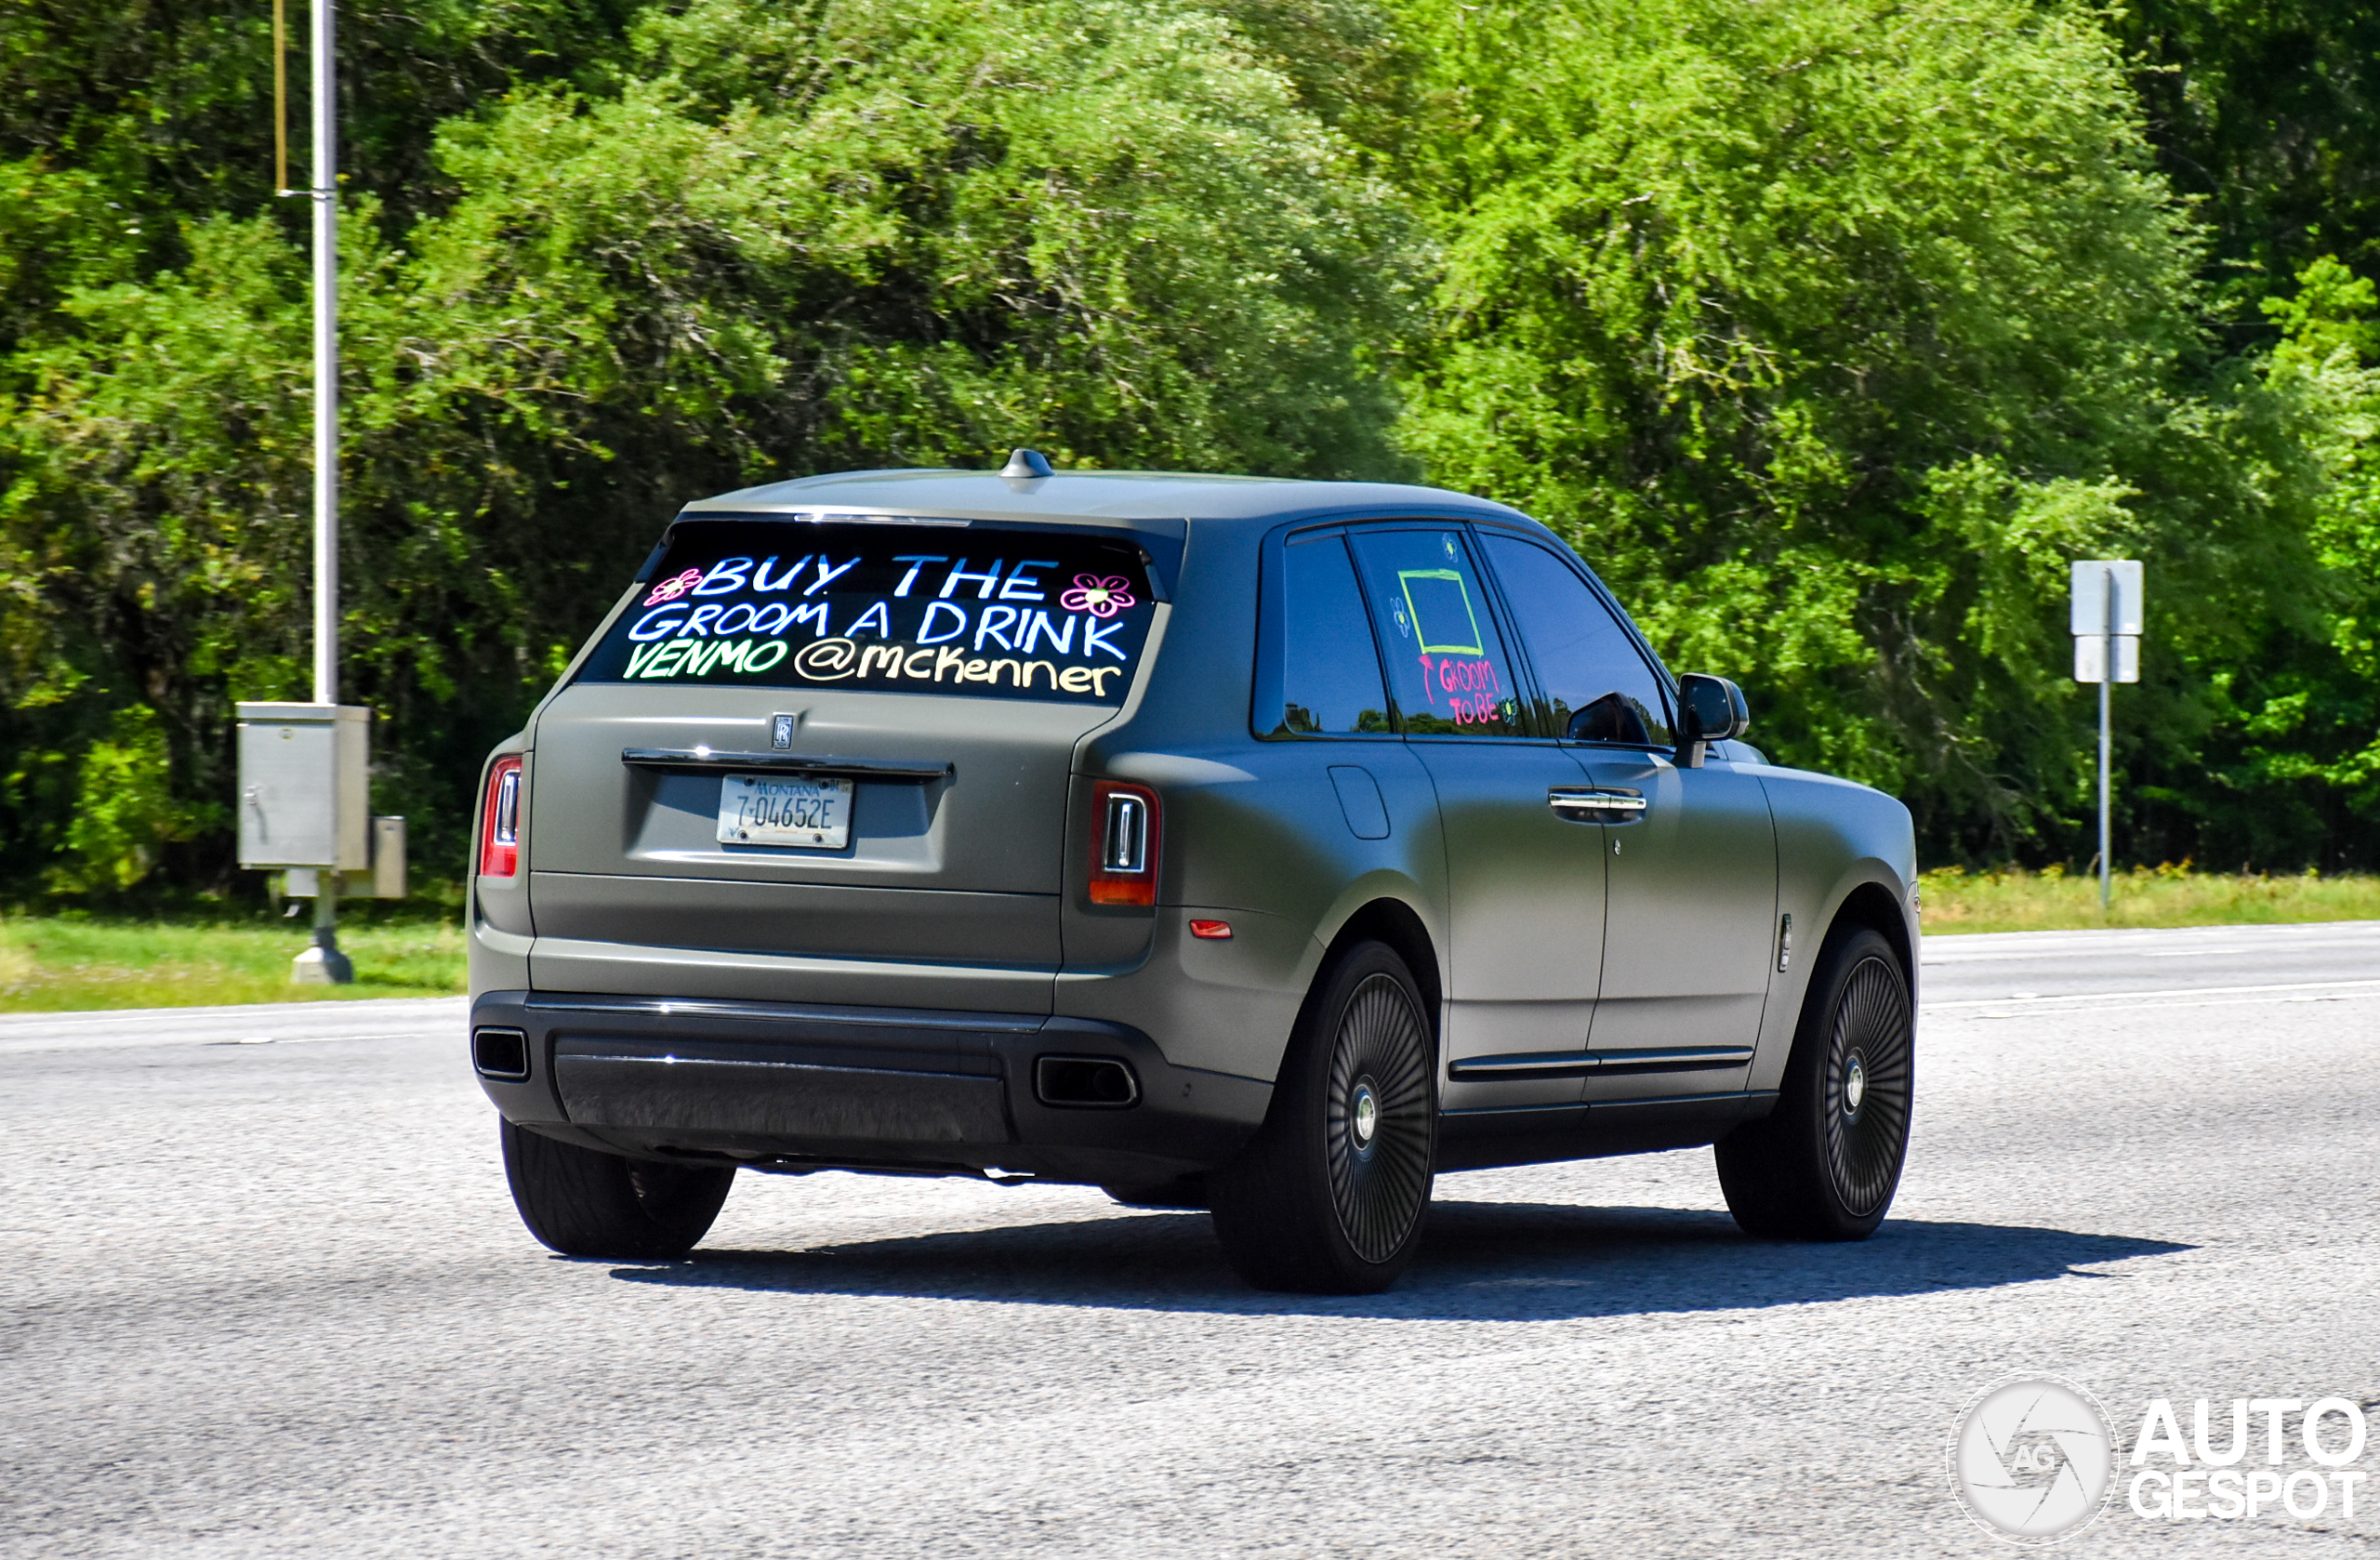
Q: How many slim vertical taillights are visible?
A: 2